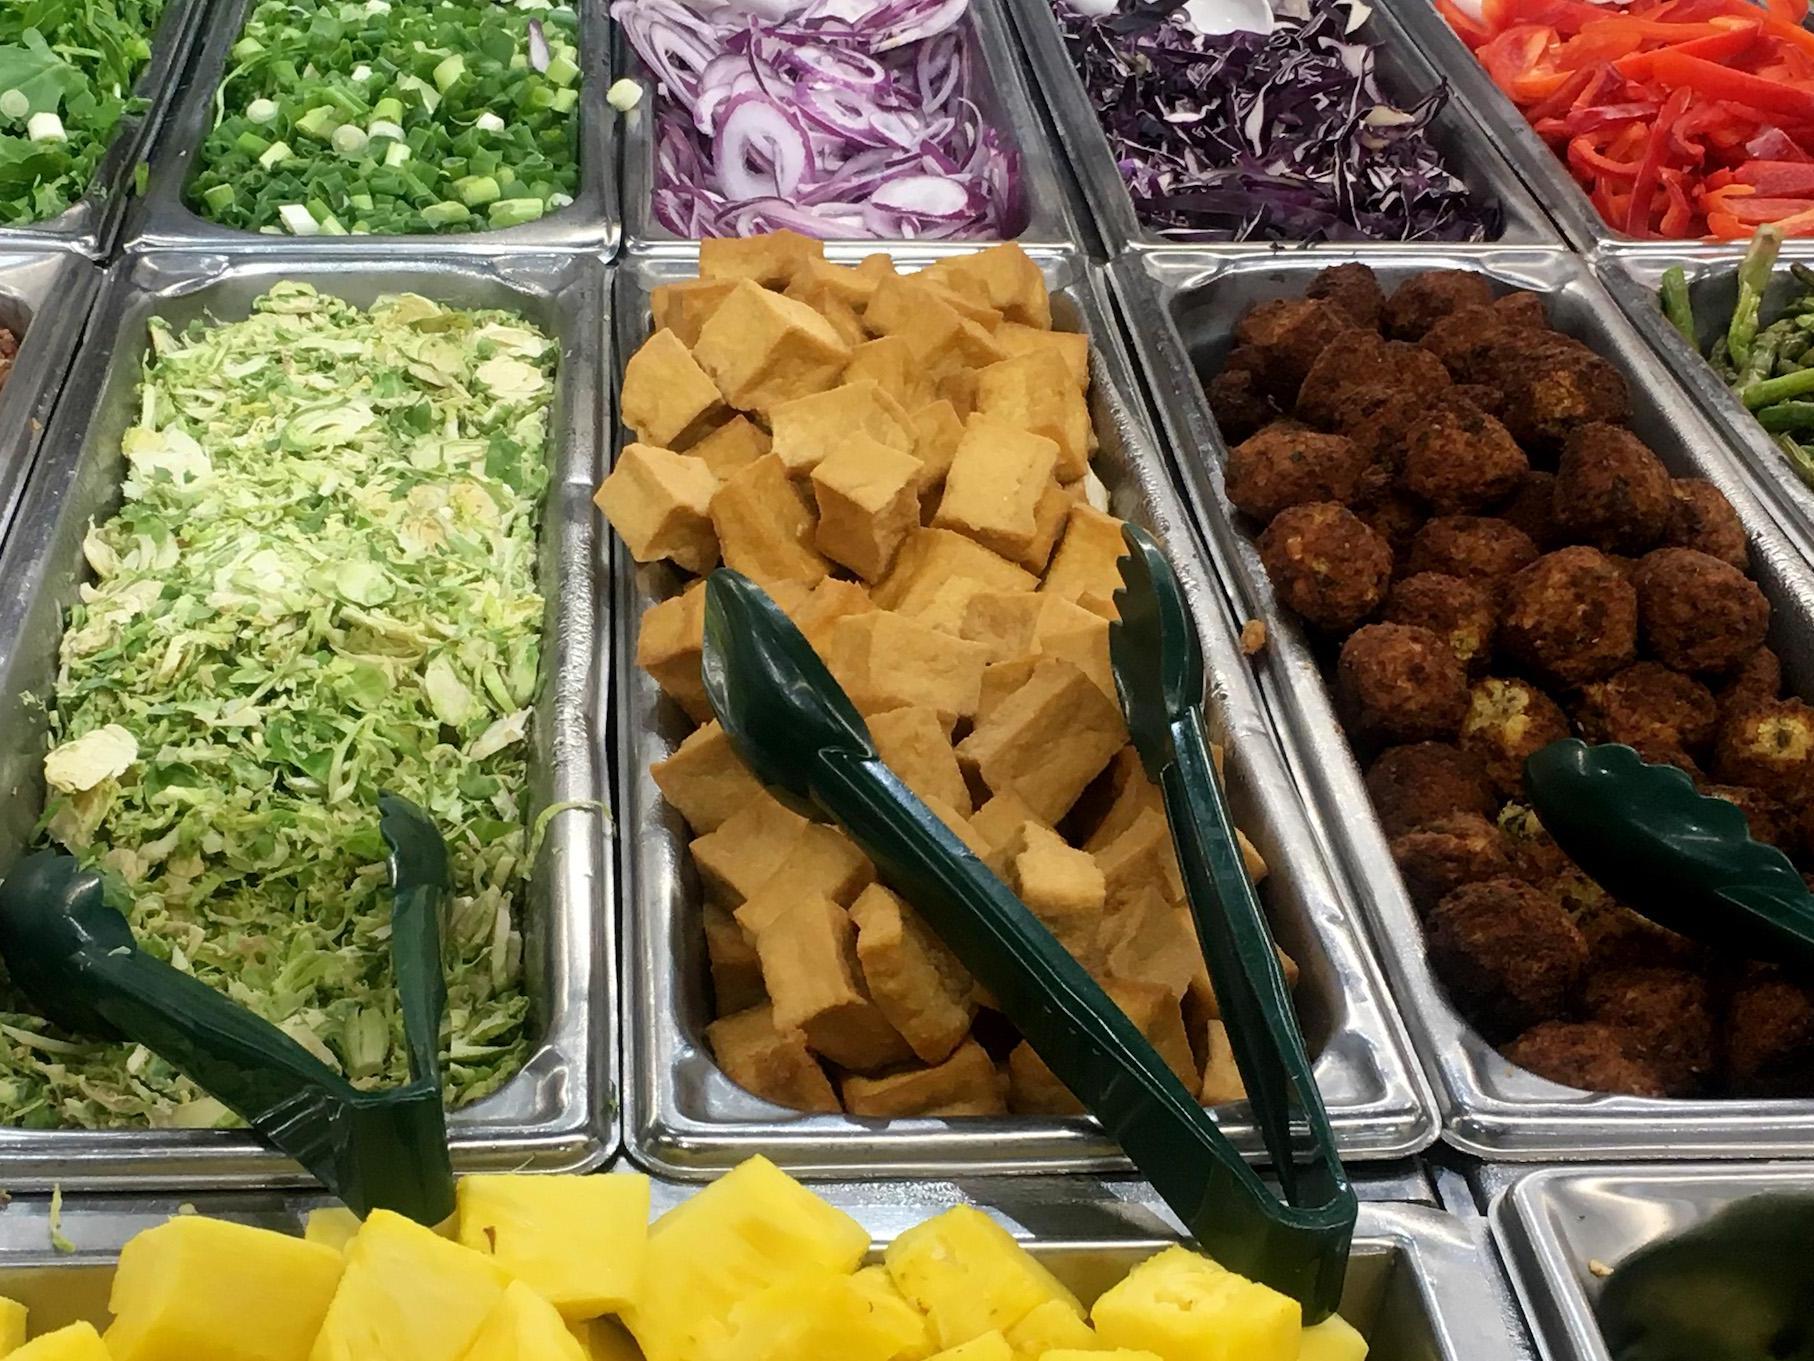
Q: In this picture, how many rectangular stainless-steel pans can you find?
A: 12